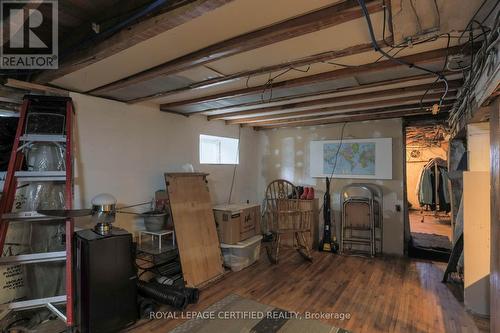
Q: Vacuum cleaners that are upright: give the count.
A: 1